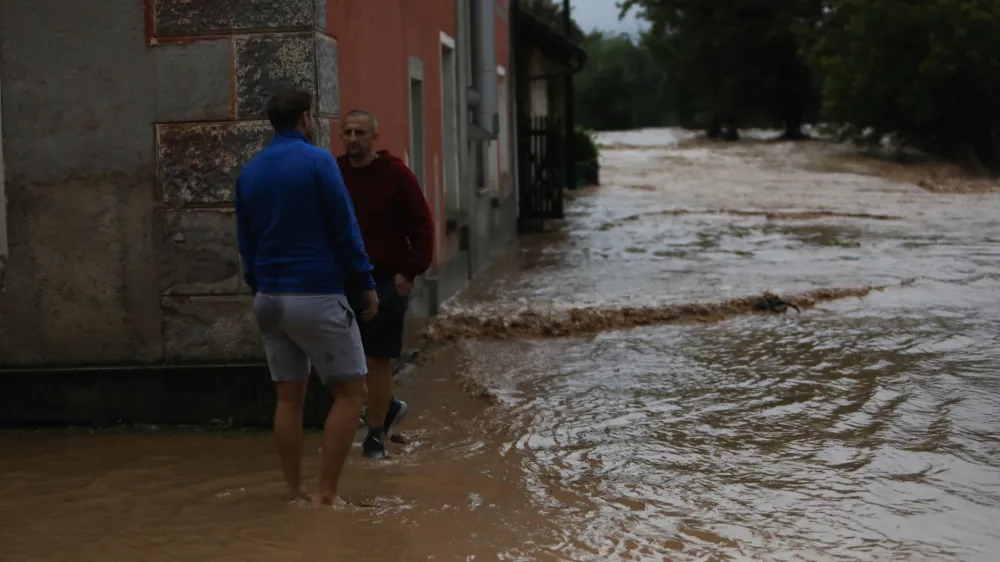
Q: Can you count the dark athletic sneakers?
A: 2